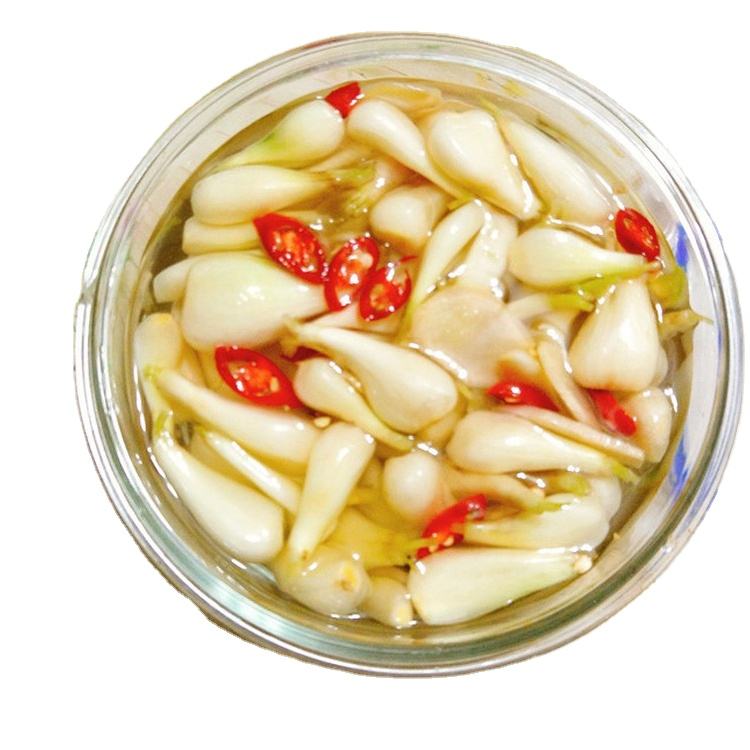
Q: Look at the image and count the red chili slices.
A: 9